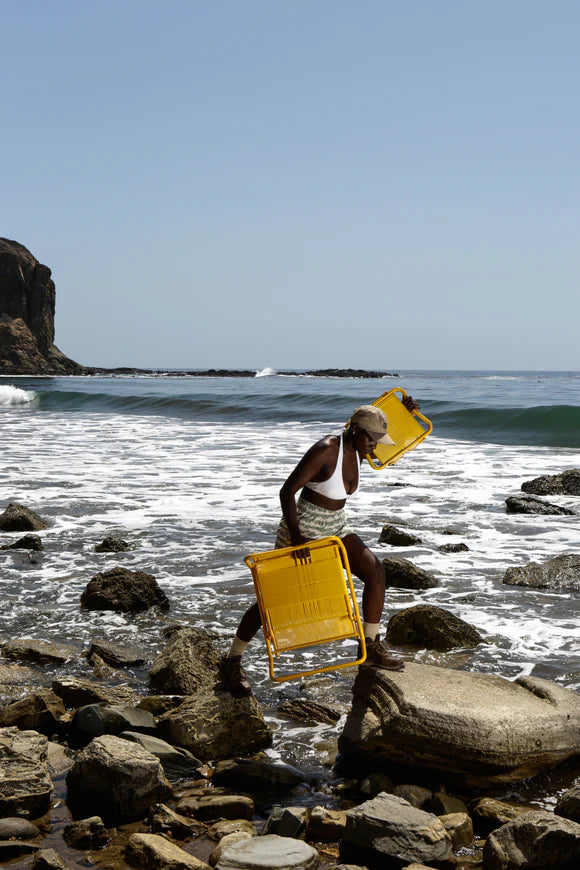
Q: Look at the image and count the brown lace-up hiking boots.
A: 2